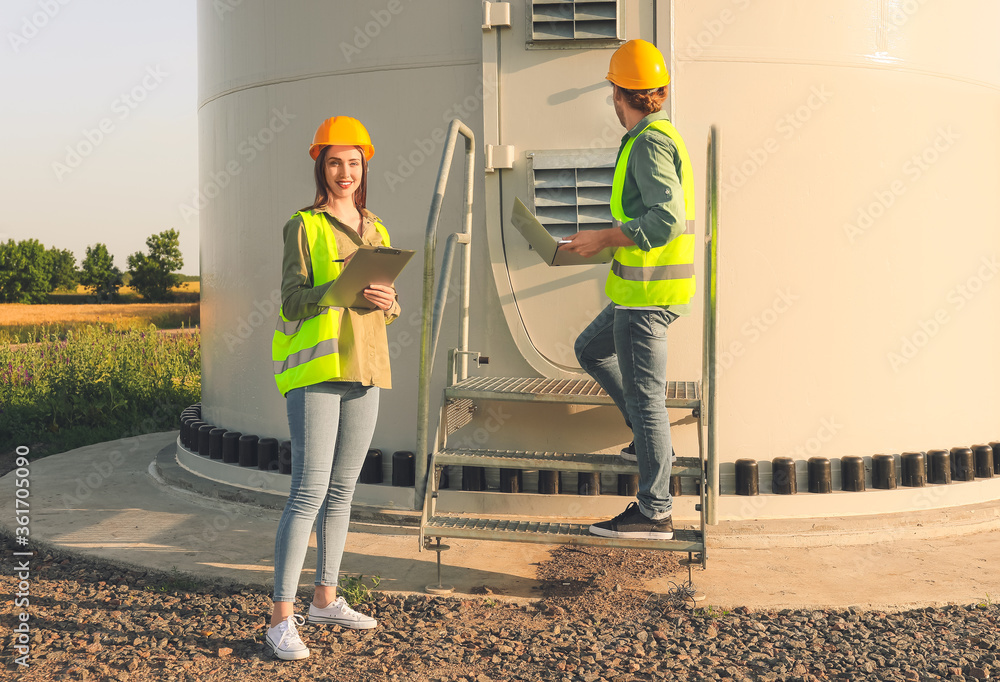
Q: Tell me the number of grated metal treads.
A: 3